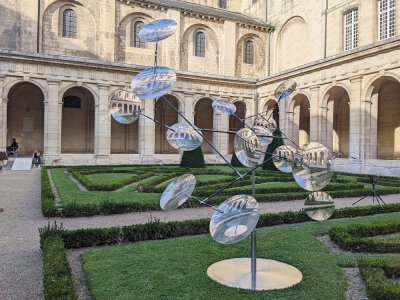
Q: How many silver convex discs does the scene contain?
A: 14